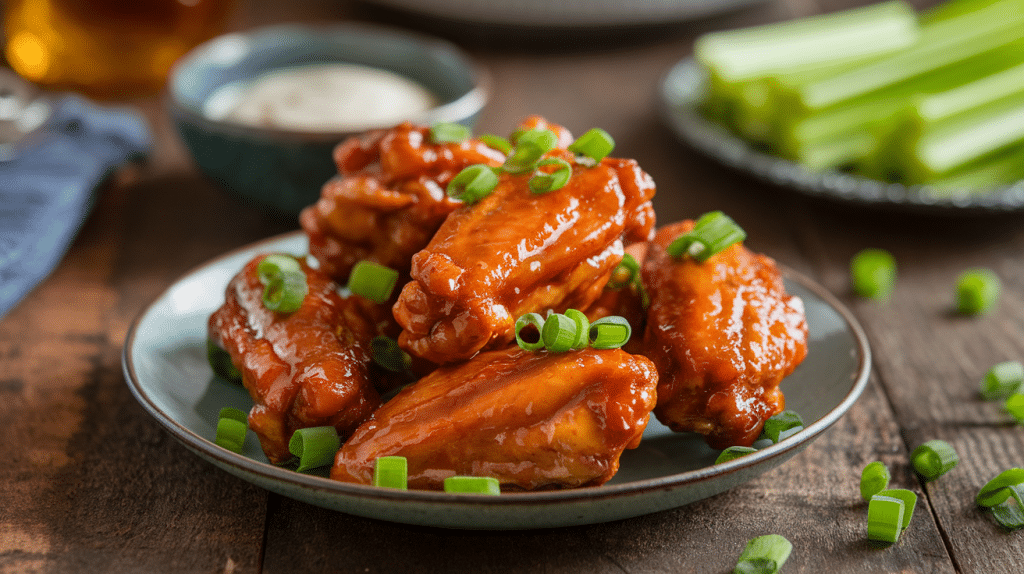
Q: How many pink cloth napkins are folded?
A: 0